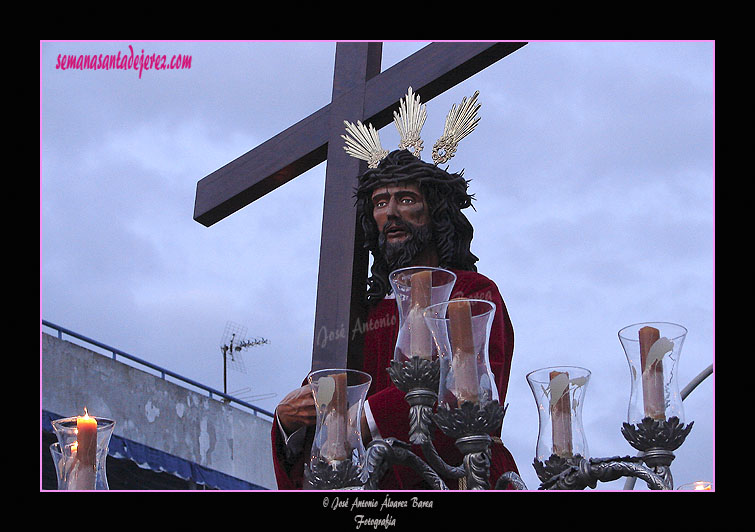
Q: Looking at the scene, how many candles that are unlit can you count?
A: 5